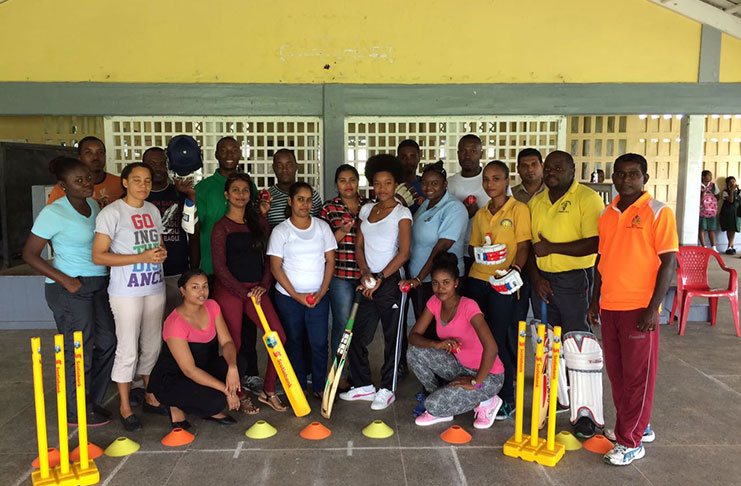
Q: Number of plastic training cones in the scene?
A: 10